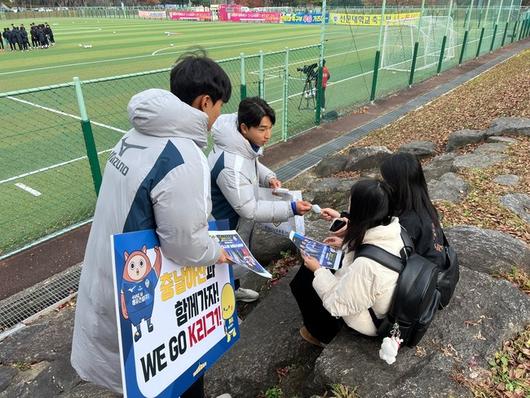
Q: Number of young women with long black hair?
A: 2